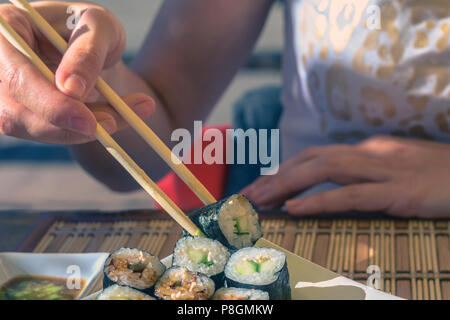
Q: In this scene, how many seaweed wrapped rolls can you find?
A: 7